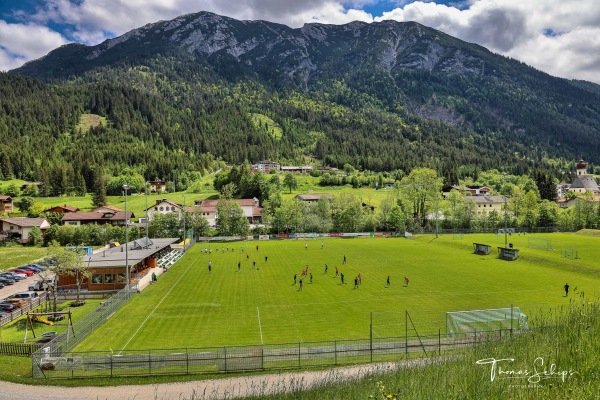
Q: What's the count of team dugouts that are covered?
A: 2